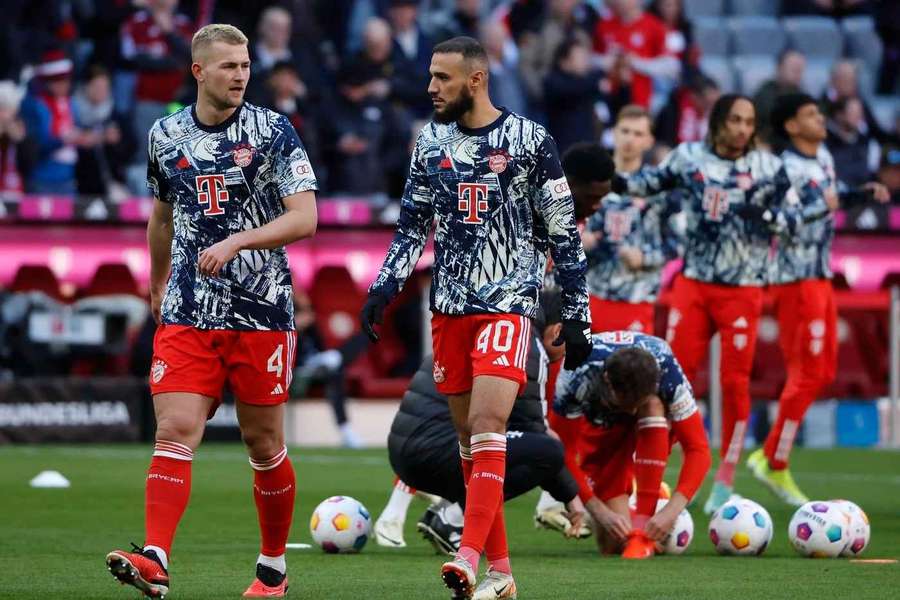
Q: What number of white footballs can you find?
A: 5